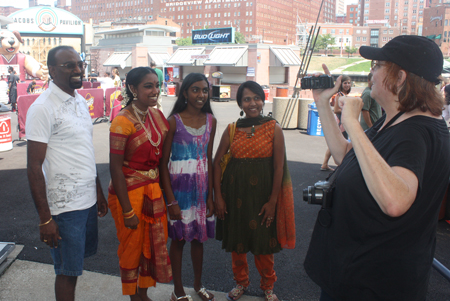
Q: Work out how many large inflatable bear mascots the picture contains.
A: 1